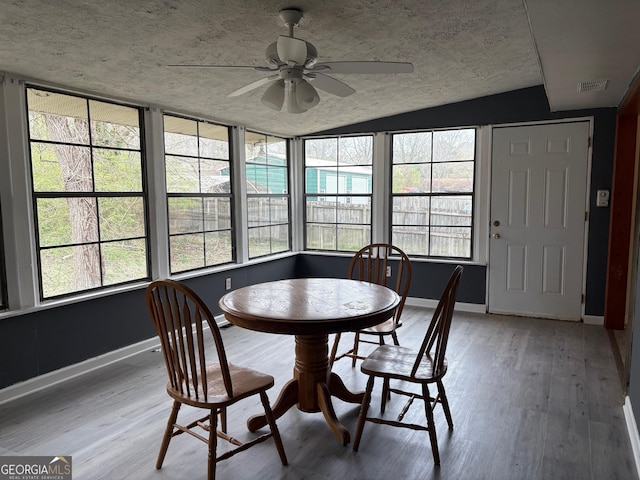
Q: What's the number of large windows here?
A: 5